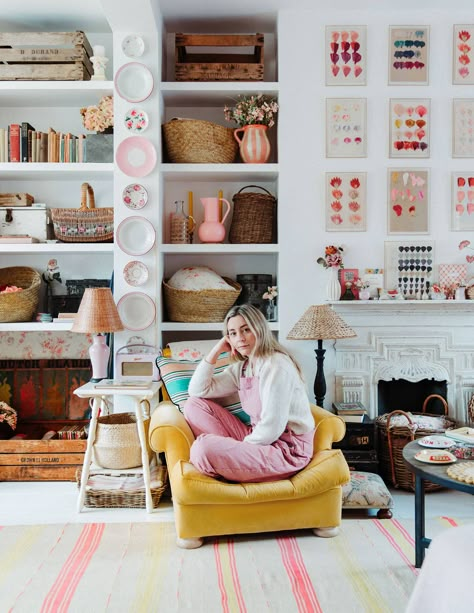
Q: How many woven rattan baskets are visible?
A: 8